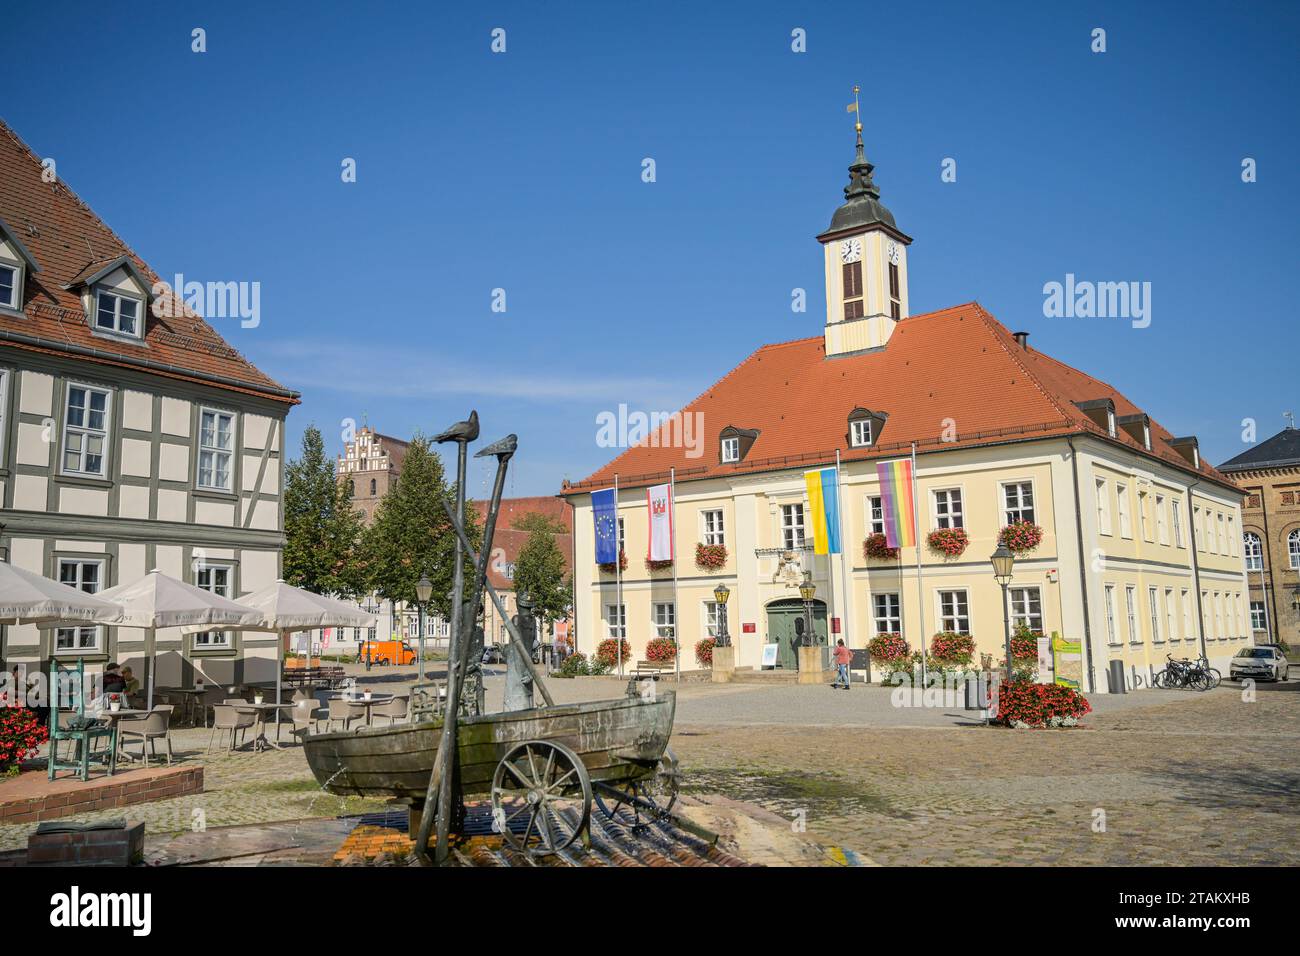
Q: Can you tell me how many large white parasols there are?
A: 3